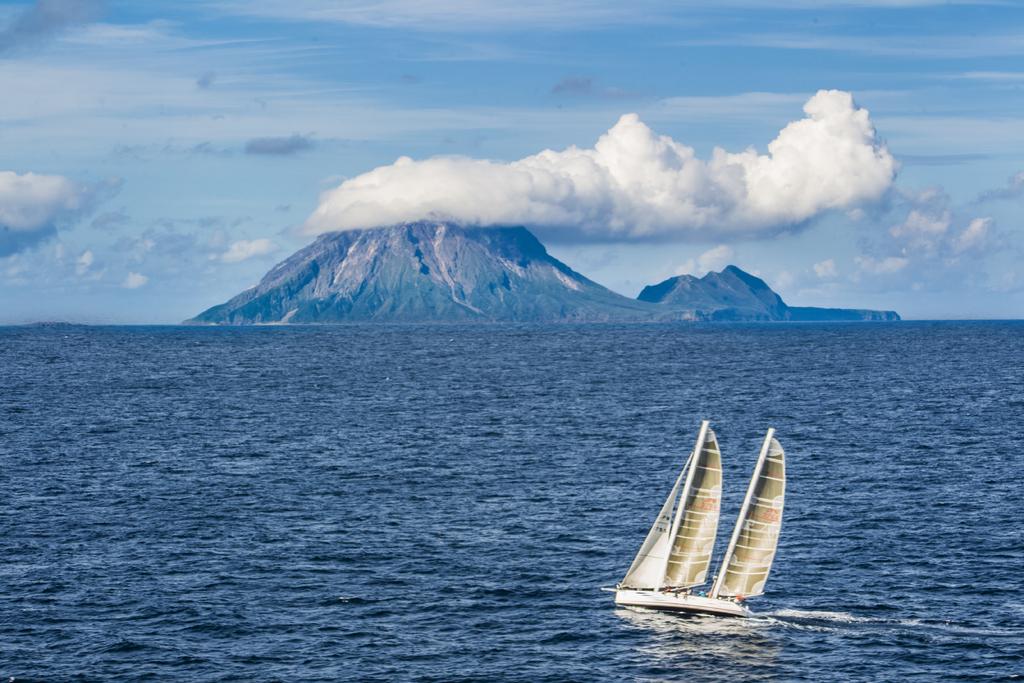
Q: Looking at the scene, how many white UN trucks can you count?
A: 0